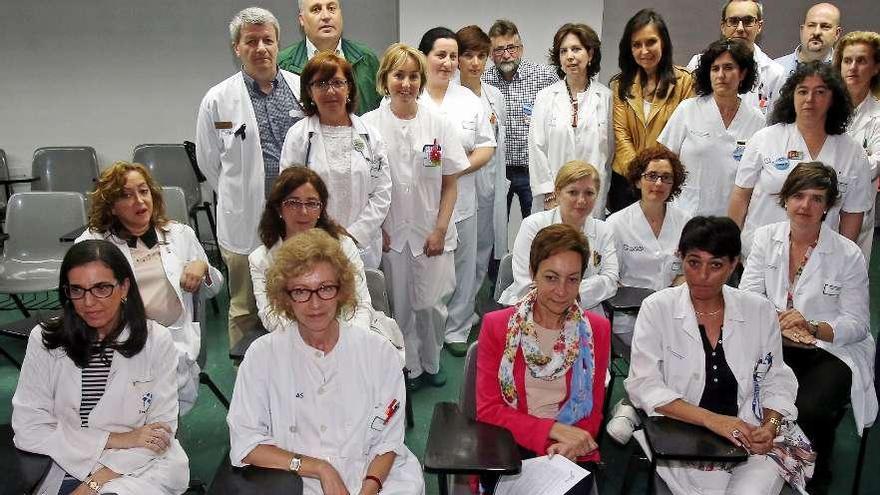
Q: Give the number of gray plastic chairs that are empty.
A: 5